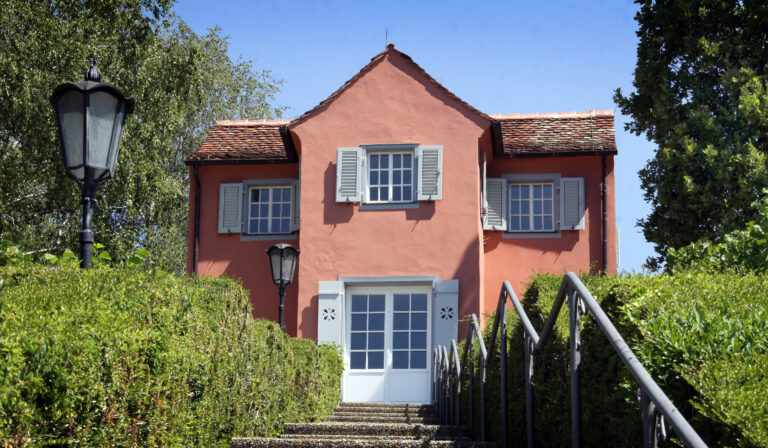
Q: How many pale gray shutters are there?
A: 8